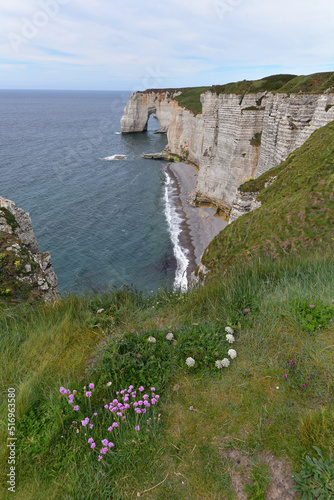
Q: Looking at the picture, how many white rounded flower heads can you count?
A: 8